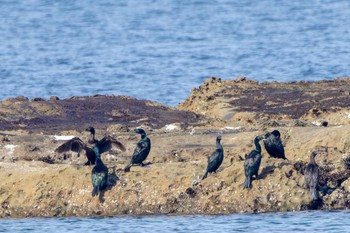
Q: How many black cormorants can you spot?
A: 7